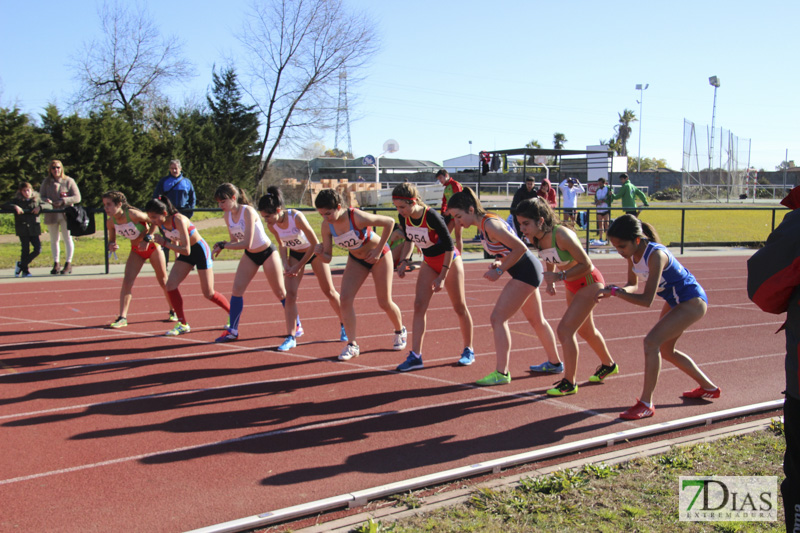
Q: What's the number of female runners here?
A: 9